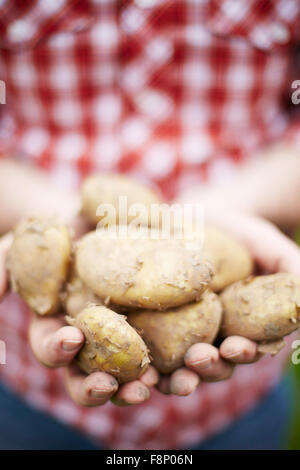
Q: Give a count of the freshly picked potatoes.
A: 8